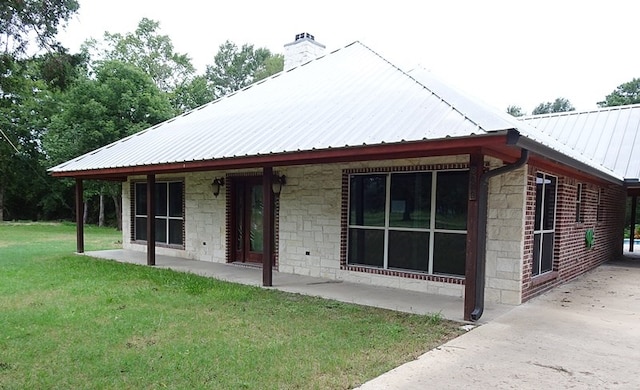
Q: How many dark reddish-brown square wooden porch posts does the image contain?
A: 4